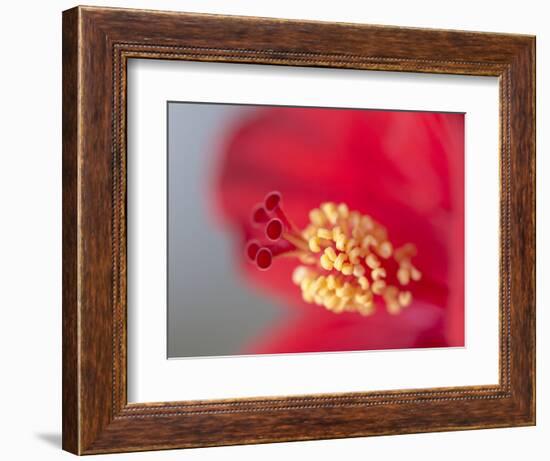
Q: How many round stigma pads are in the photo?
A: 5